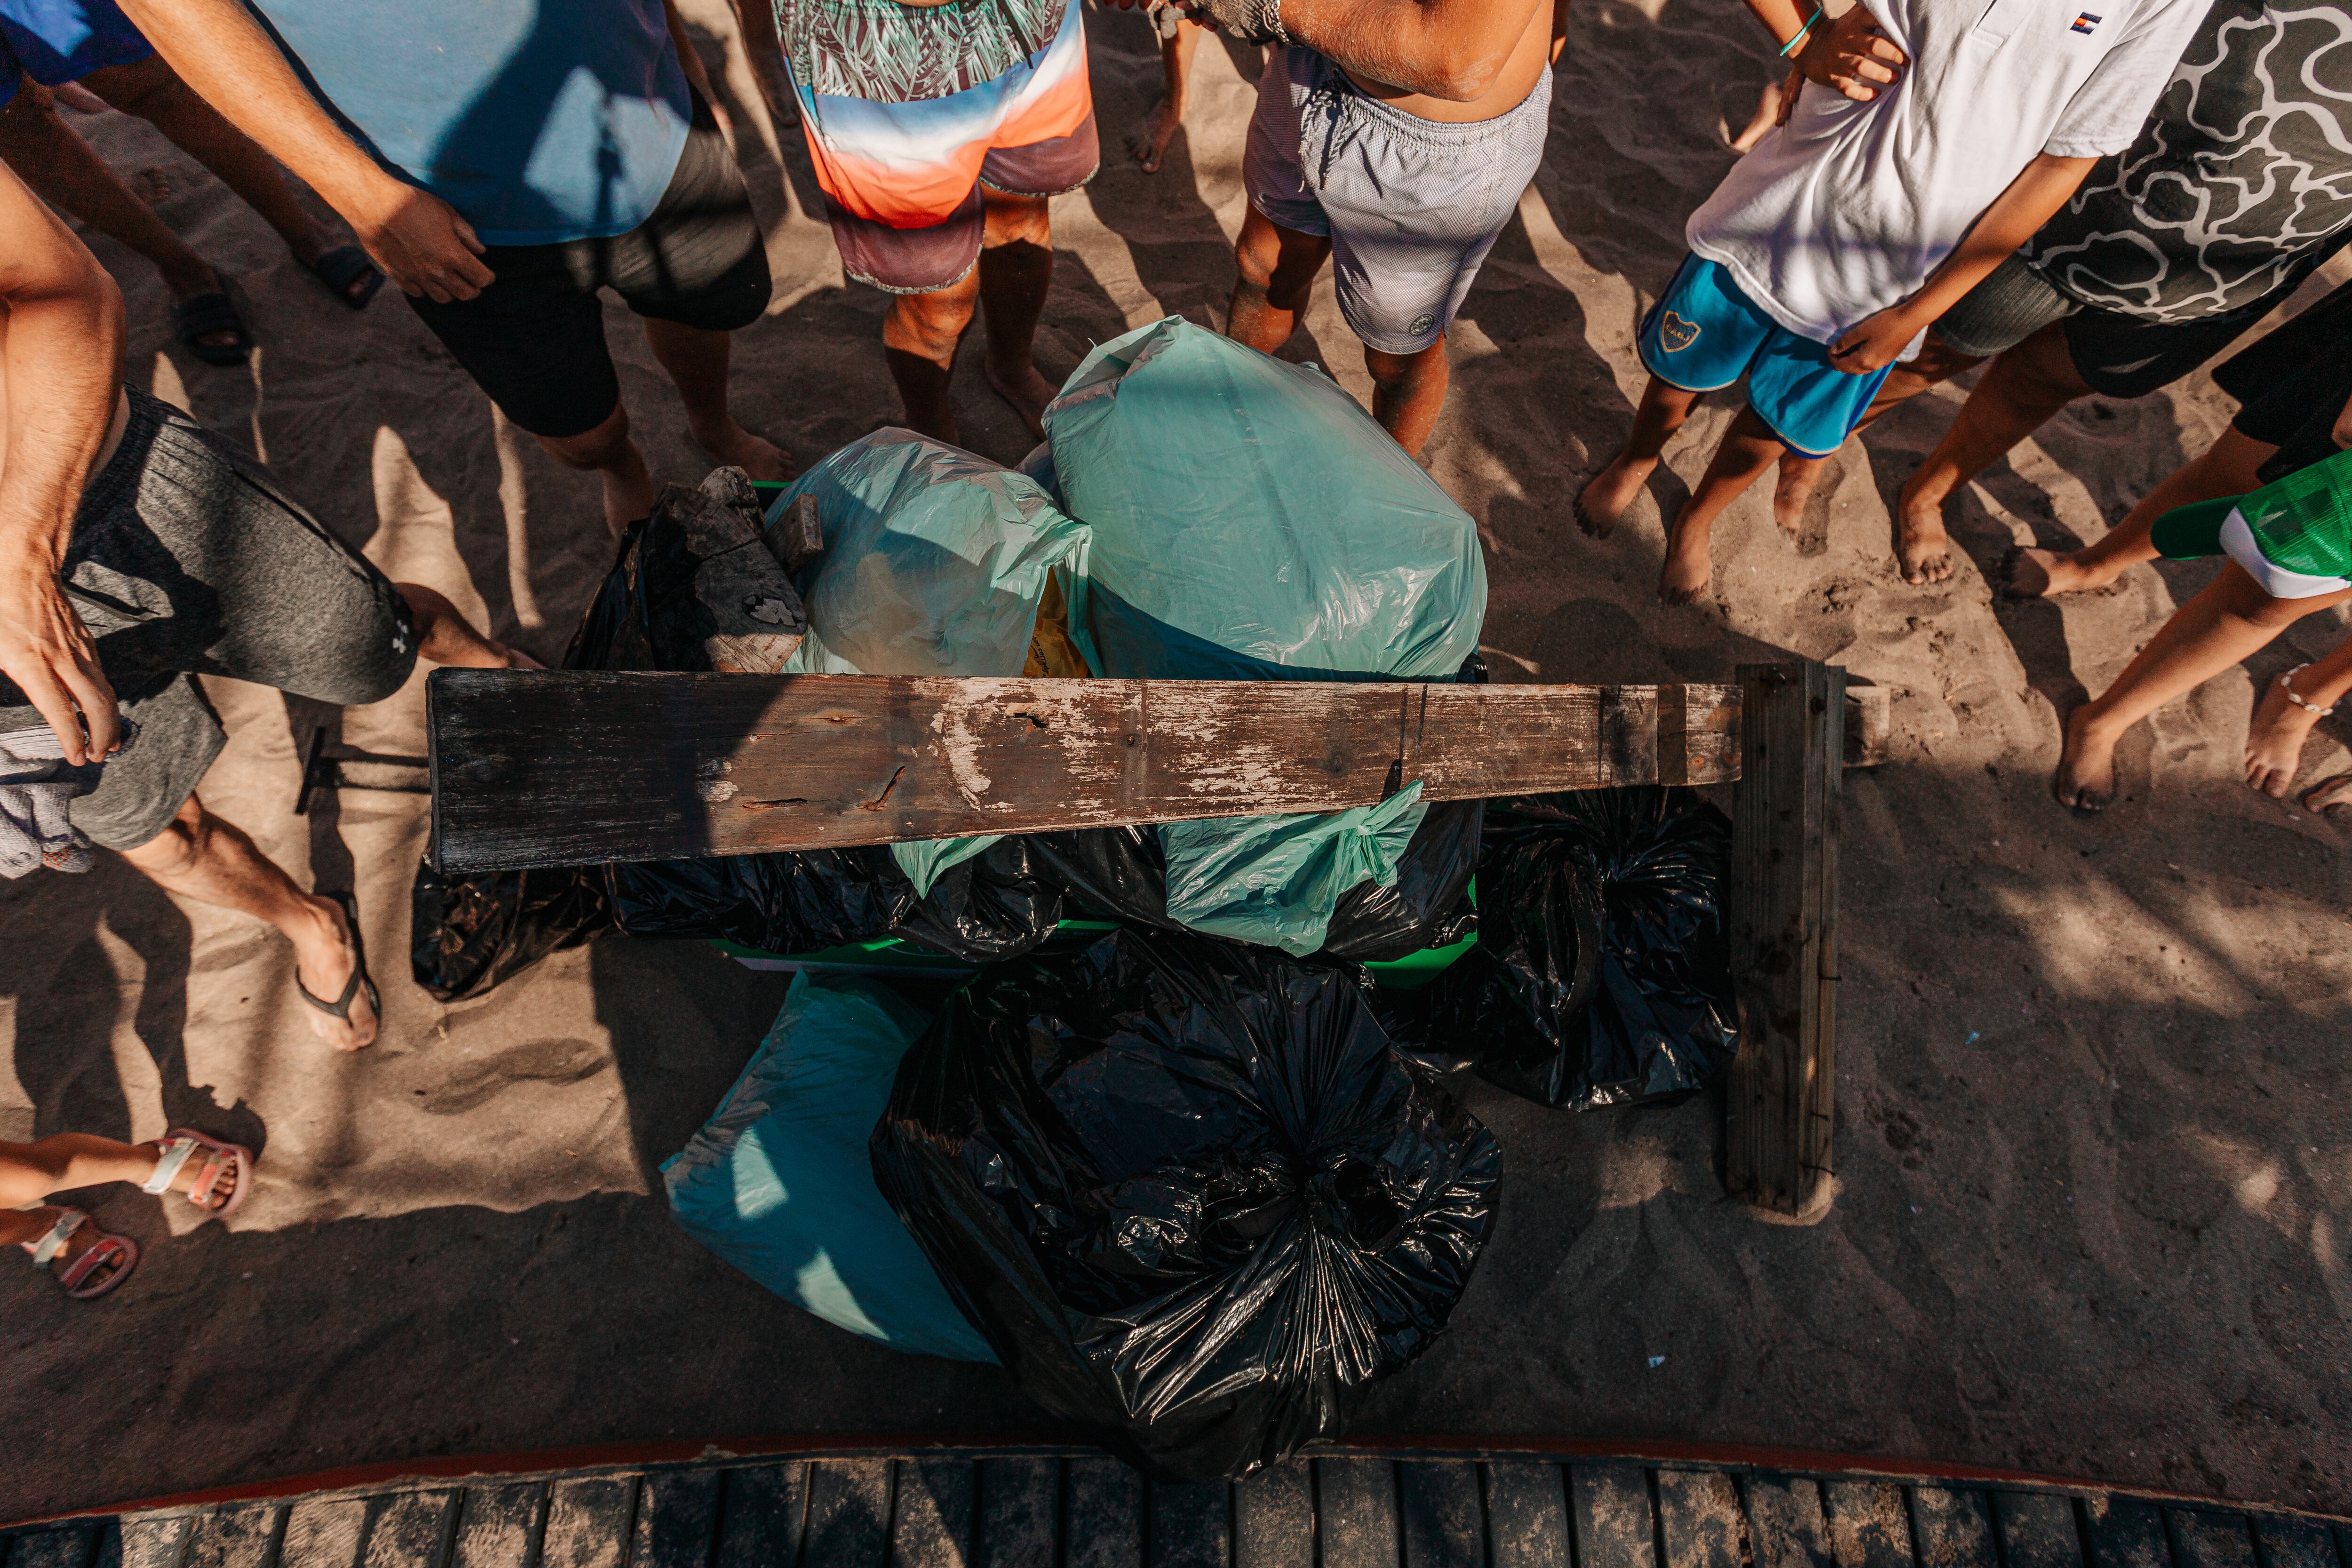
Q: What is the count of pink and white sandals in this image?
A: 2